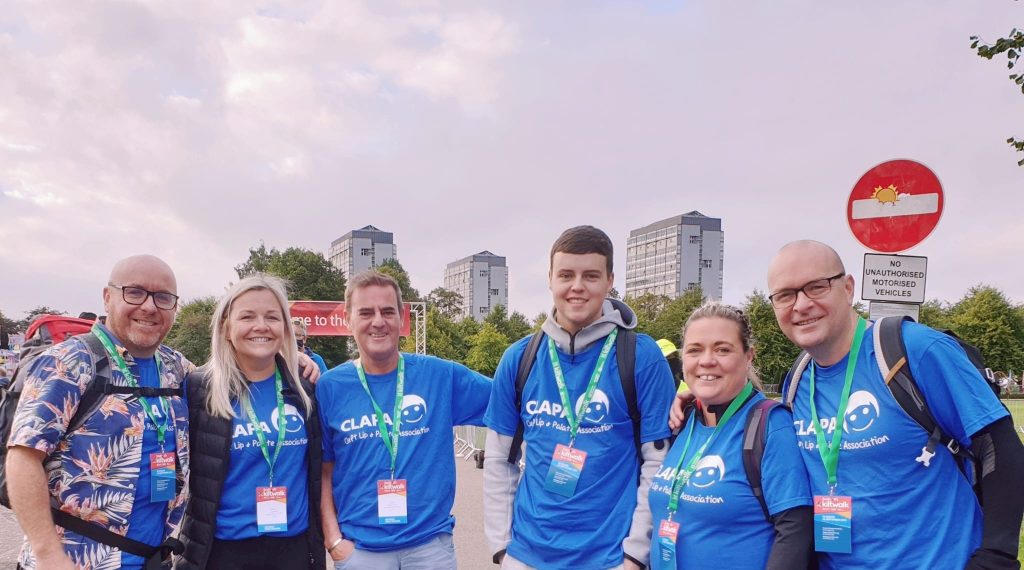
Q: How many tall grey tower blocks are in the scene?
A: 3